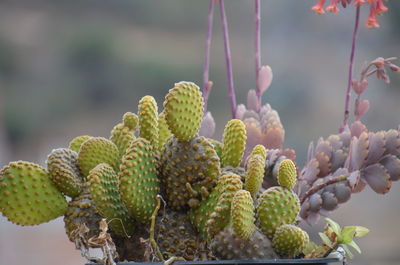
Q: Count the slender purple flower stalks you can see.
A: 4